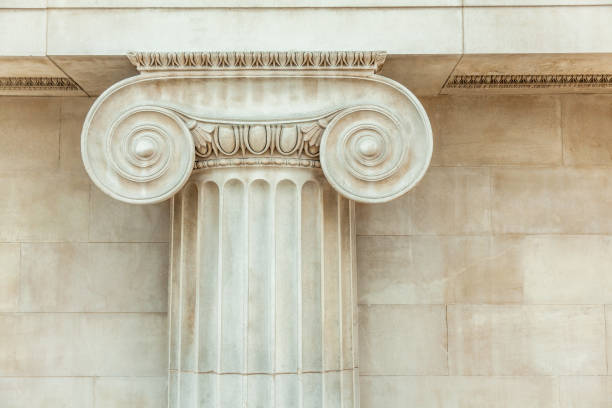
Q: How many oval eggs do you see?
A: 3